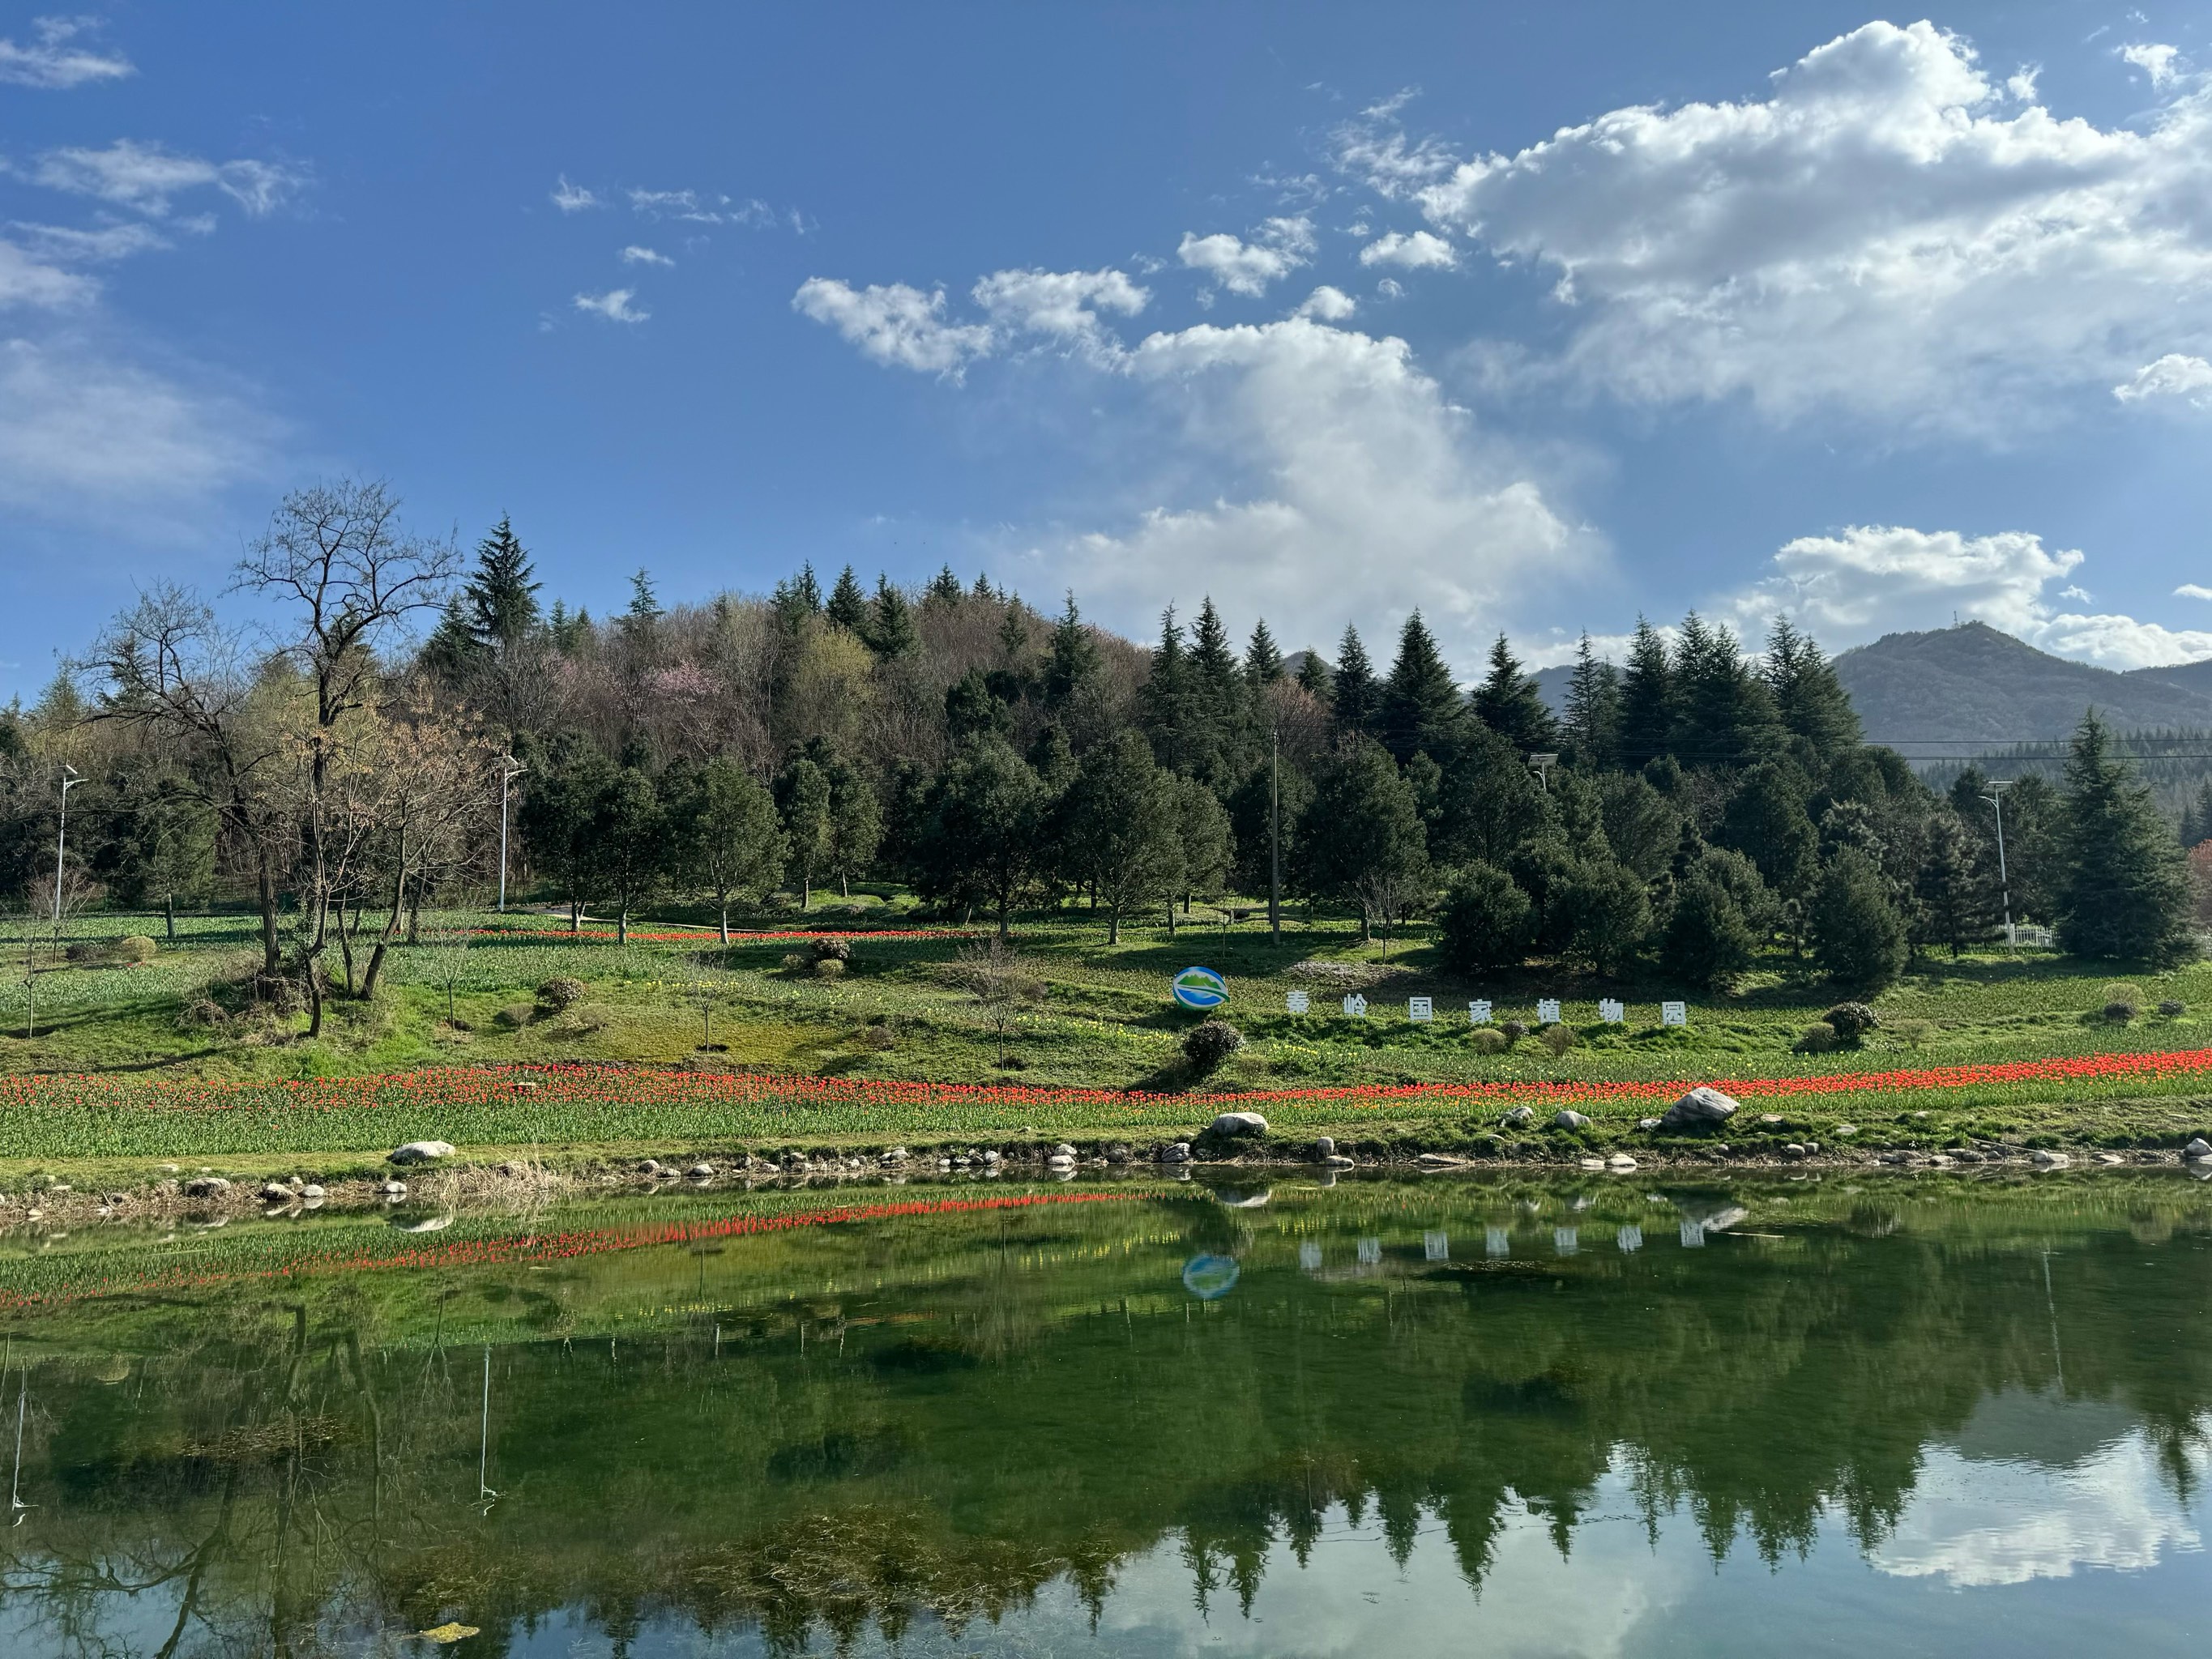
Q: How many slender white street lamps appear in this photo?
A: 4